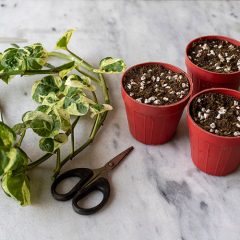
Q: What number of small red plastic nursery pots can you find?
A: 3